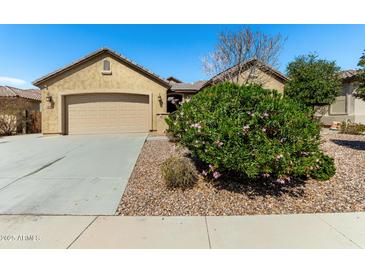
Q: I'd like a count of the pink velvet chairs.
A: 0